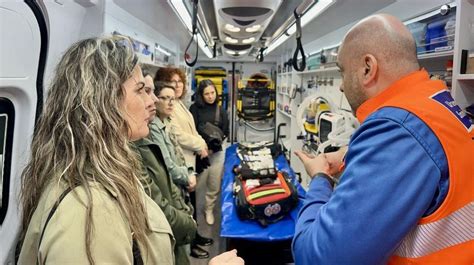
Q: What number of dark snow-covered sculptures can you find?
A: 0